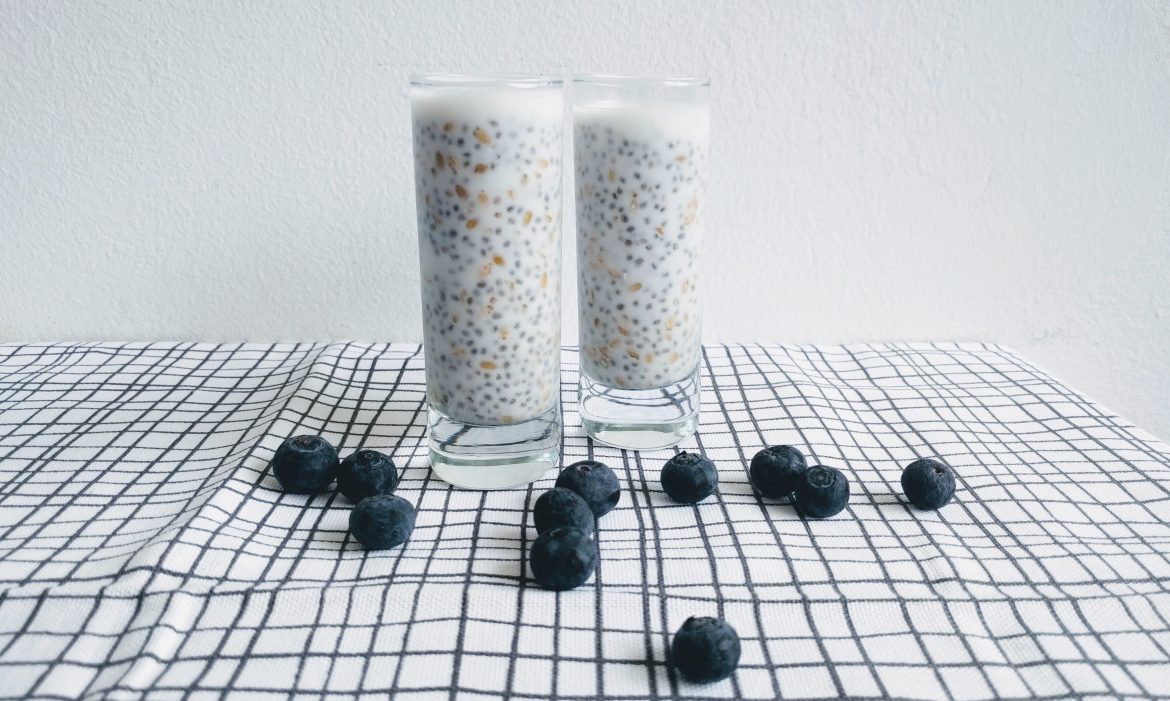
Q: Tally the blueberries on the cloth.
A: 11